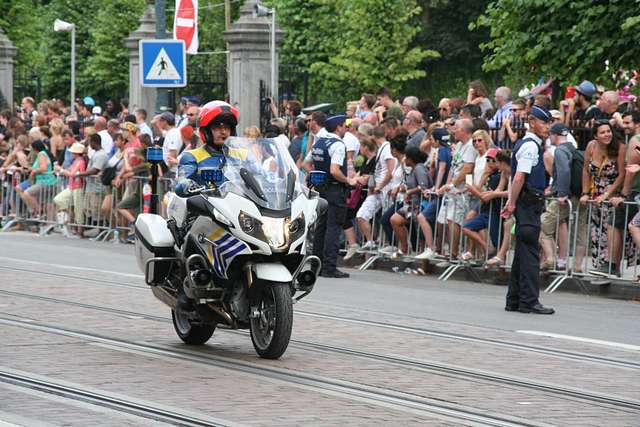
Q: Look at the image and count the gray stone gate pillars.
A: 3